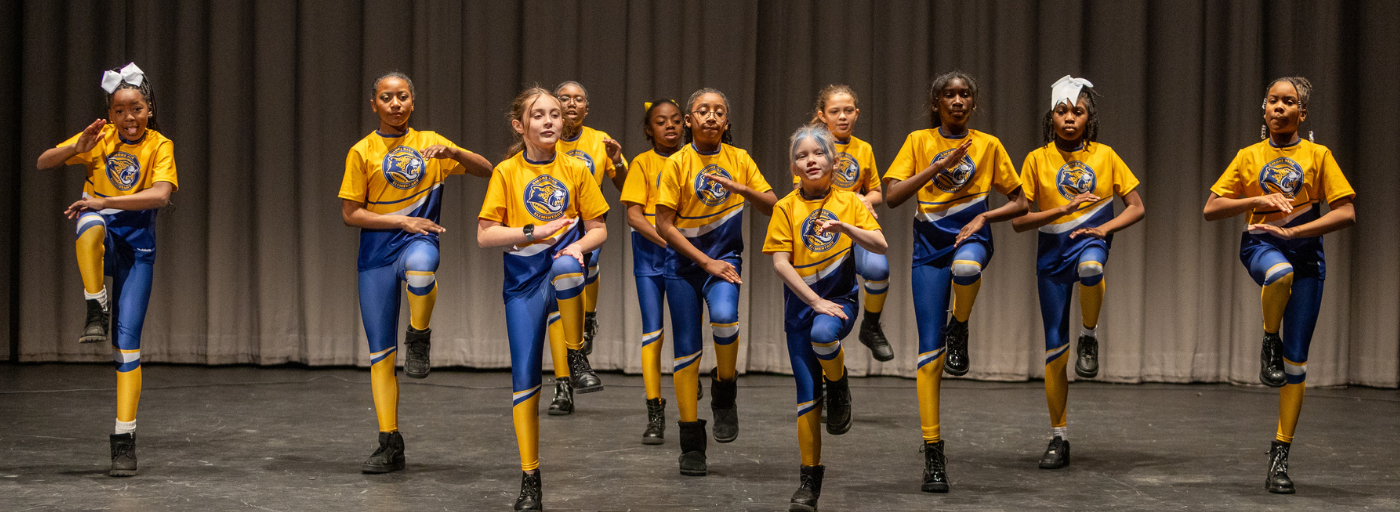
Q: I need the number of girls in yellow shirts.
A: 11